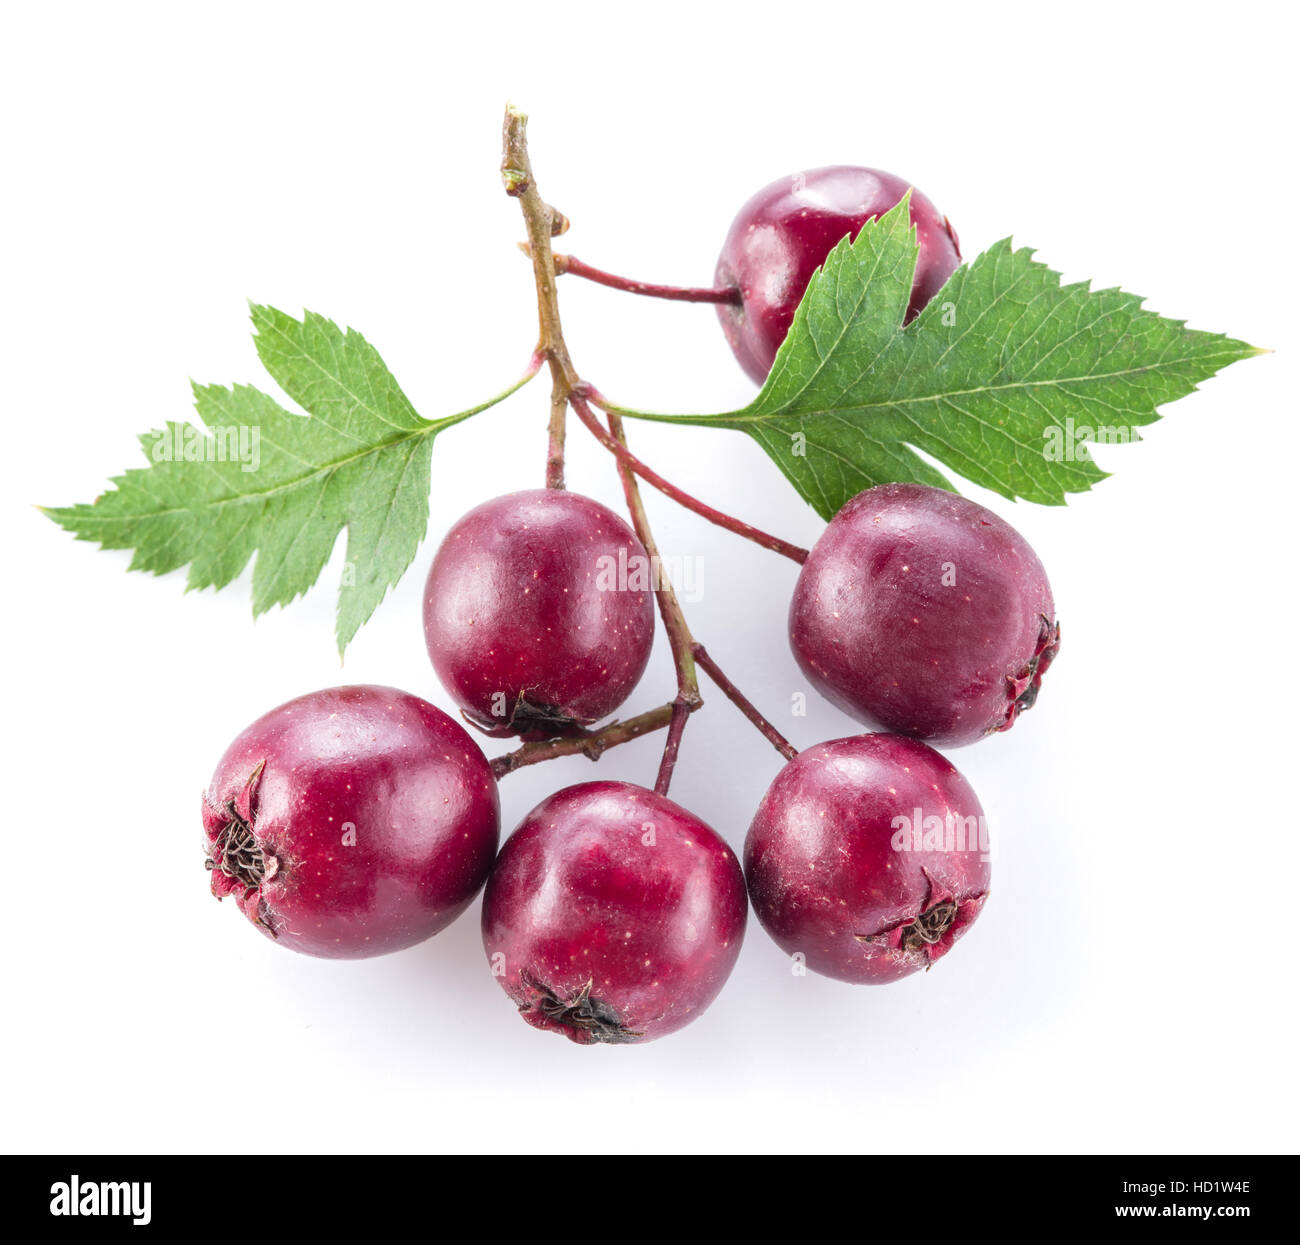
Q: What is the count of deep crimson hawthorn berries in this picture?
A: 6